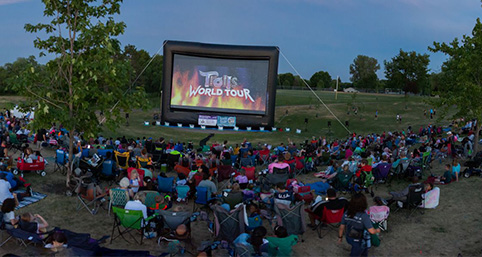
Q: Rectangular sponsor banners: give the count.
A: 2